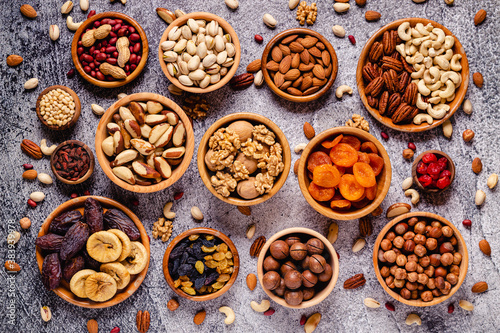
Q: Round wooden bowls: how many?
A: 14